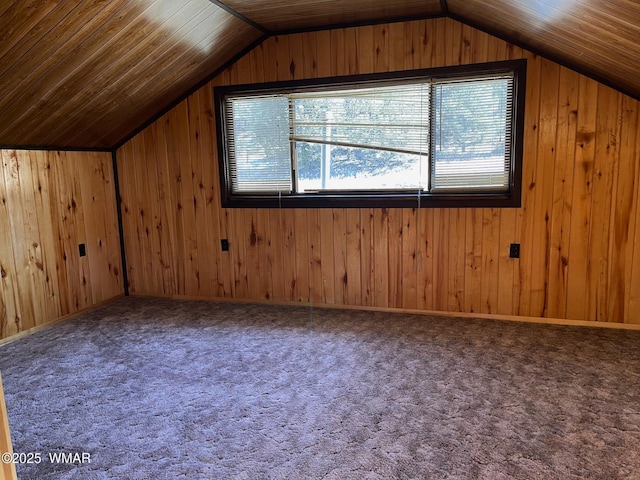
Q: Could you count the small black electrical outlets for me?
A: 3